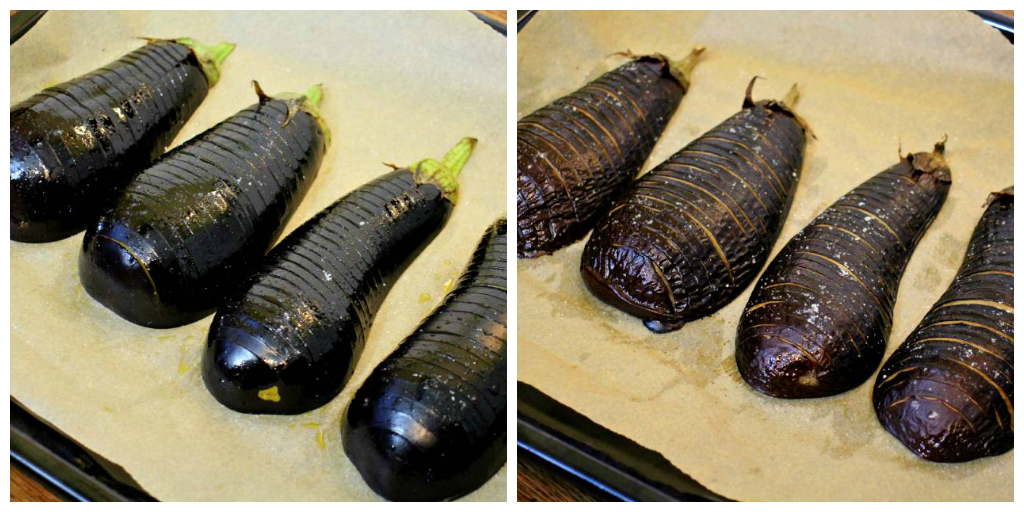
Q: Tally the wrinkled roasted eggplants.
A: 4